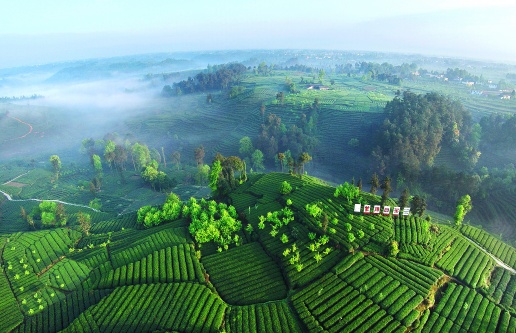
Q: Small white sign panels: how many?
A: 6